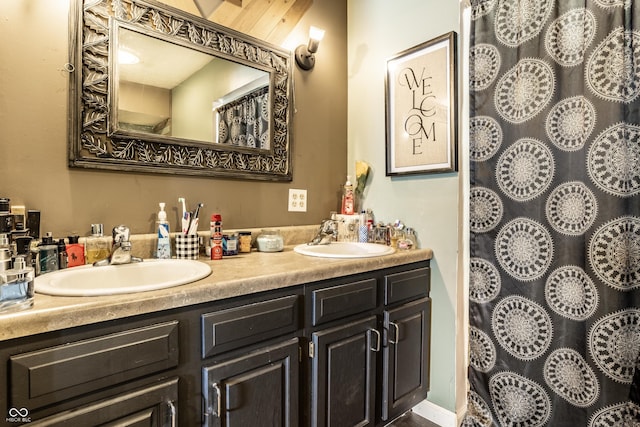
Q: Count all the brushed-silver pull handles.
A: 4